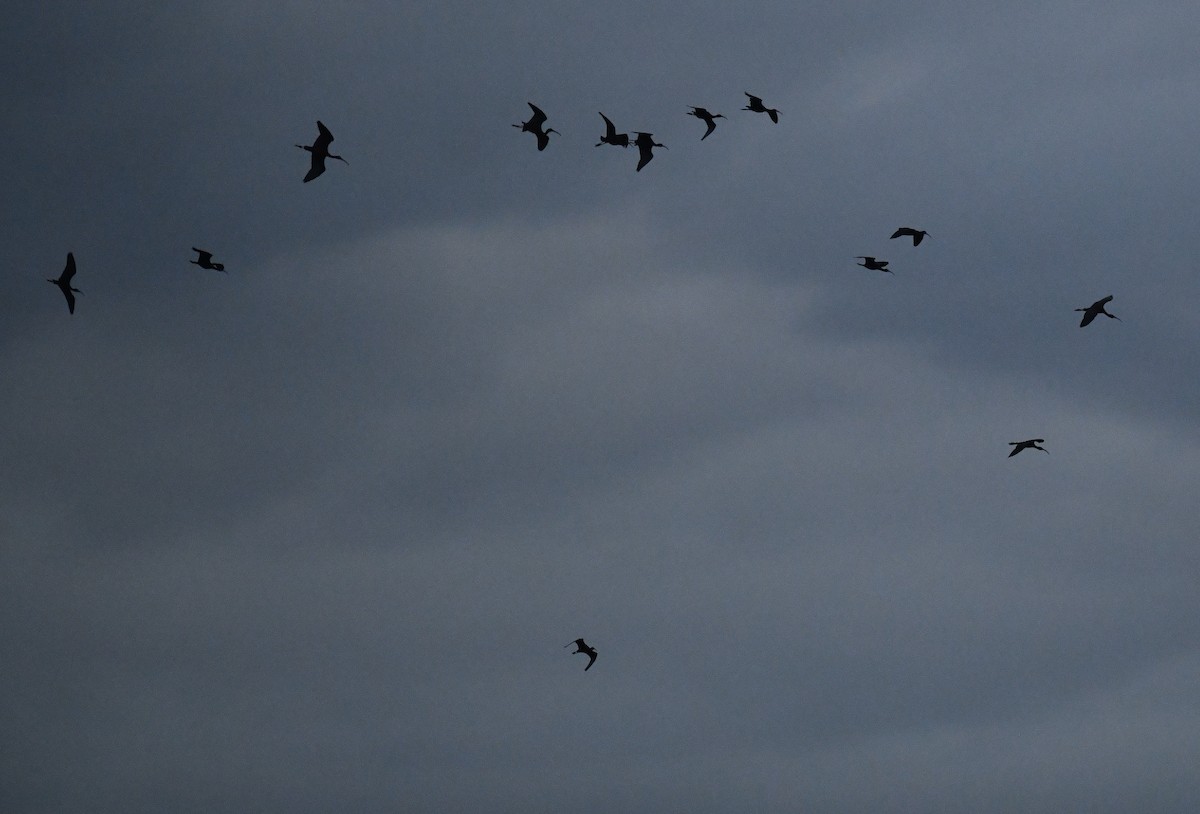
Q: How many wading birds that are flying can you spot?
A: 13